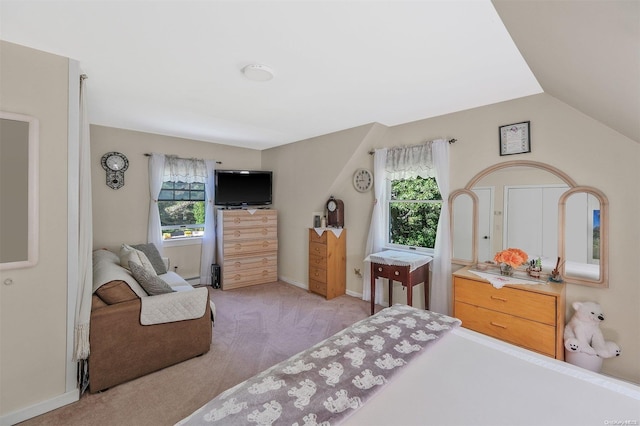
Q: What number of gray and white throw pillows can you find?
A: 3